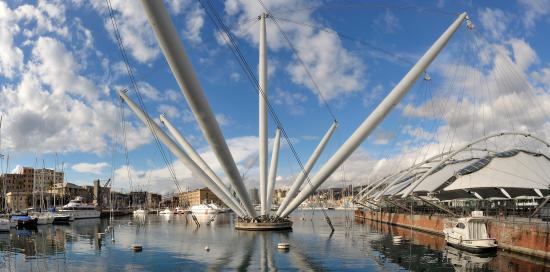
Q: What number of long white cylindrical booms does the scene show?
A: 7